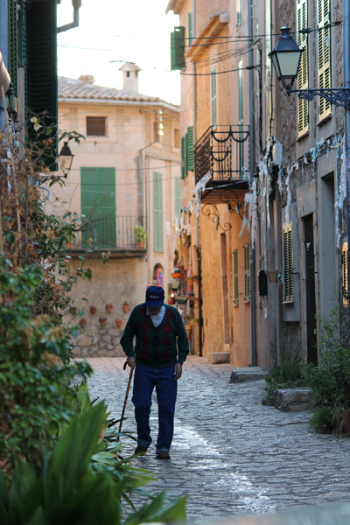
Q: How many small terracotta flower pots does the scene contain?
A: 7